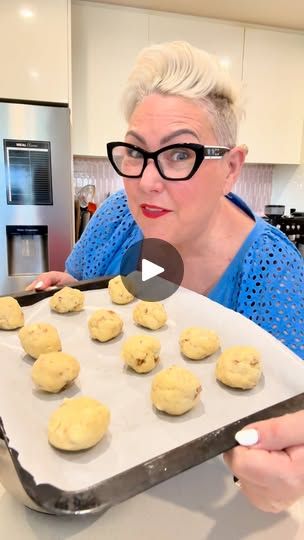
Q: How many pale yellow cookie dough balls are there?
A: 12